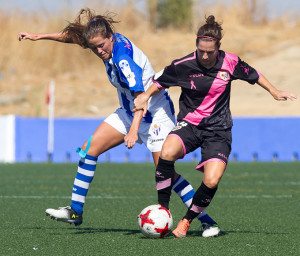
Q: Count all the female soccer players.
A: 2